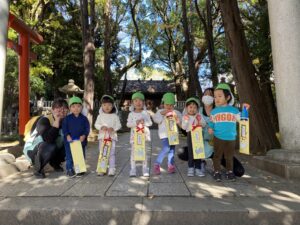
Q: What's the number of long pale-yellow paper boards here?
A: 6